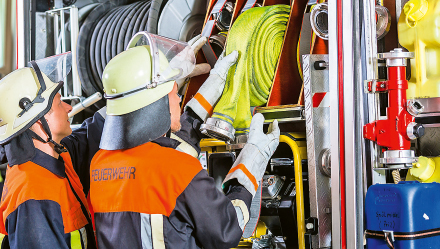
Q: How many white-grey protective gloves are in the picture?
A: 3